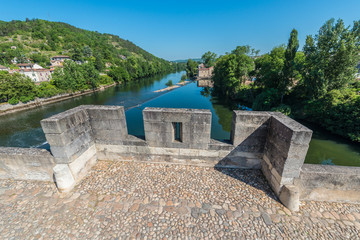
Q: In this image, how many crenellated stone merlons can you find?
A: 3